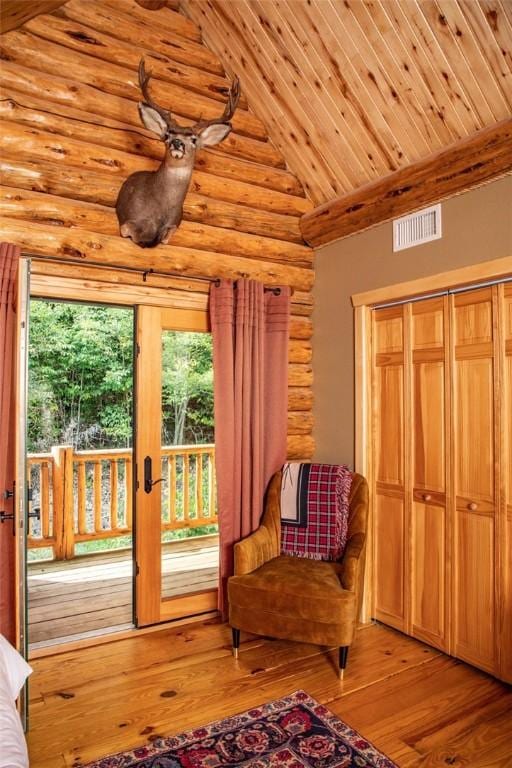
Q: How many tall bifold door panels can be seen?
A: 4